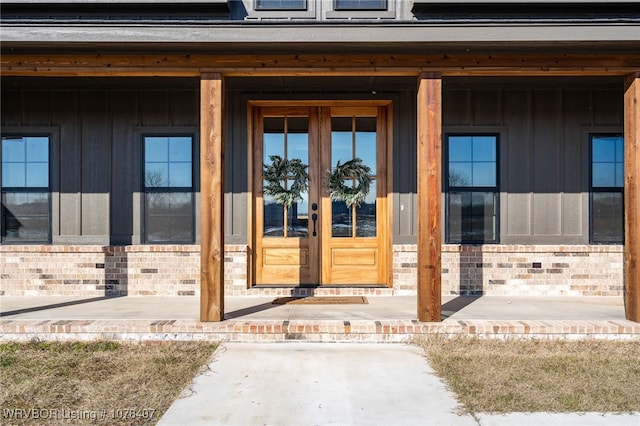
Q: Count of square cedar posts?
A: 3